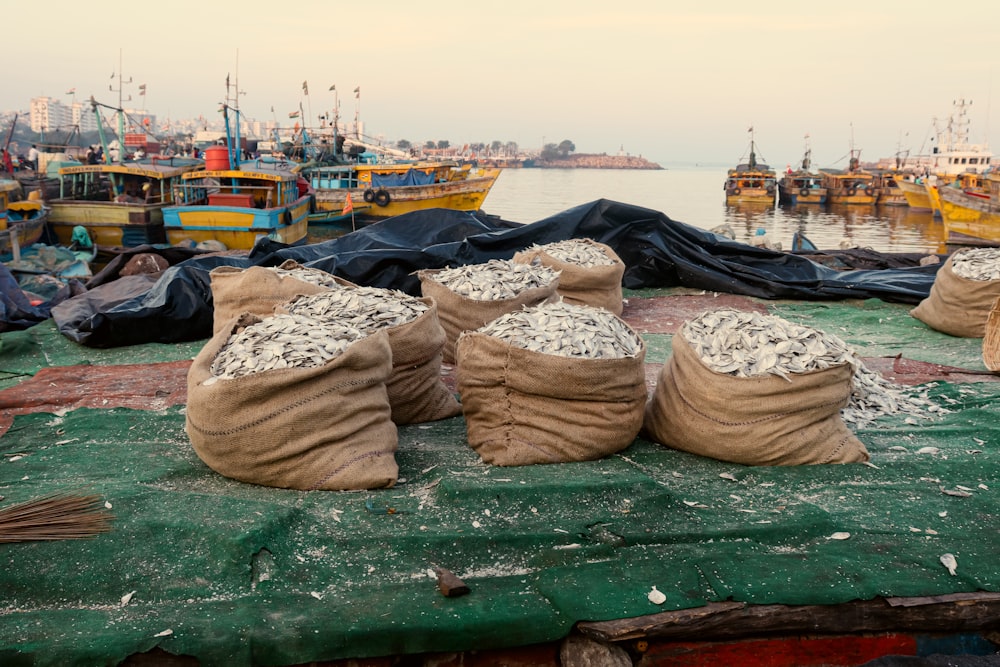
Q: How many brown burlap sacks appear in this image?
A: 8